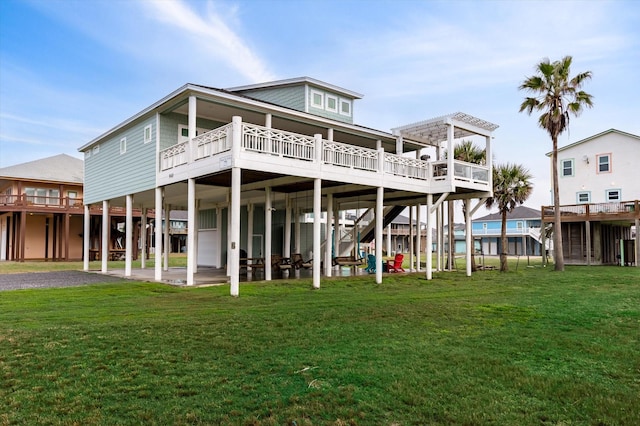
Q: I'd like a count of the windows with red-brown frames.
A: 1